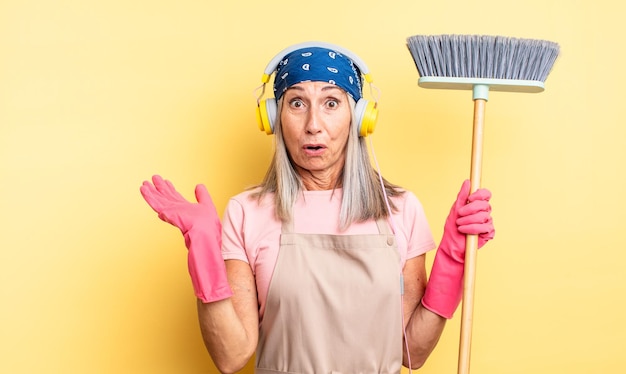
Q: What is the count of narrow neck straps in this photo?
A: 2